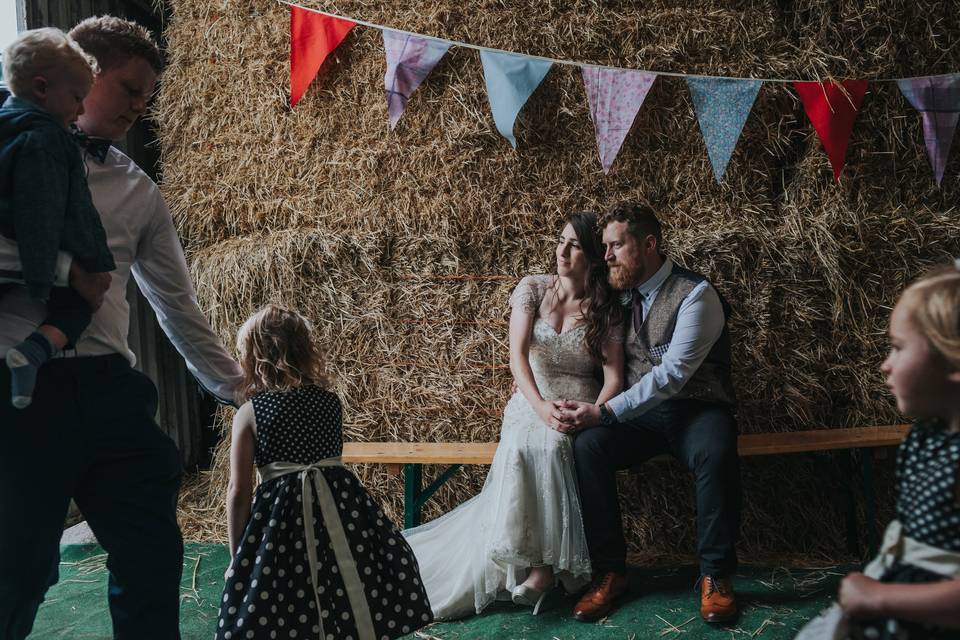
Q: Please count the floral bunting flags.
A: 2